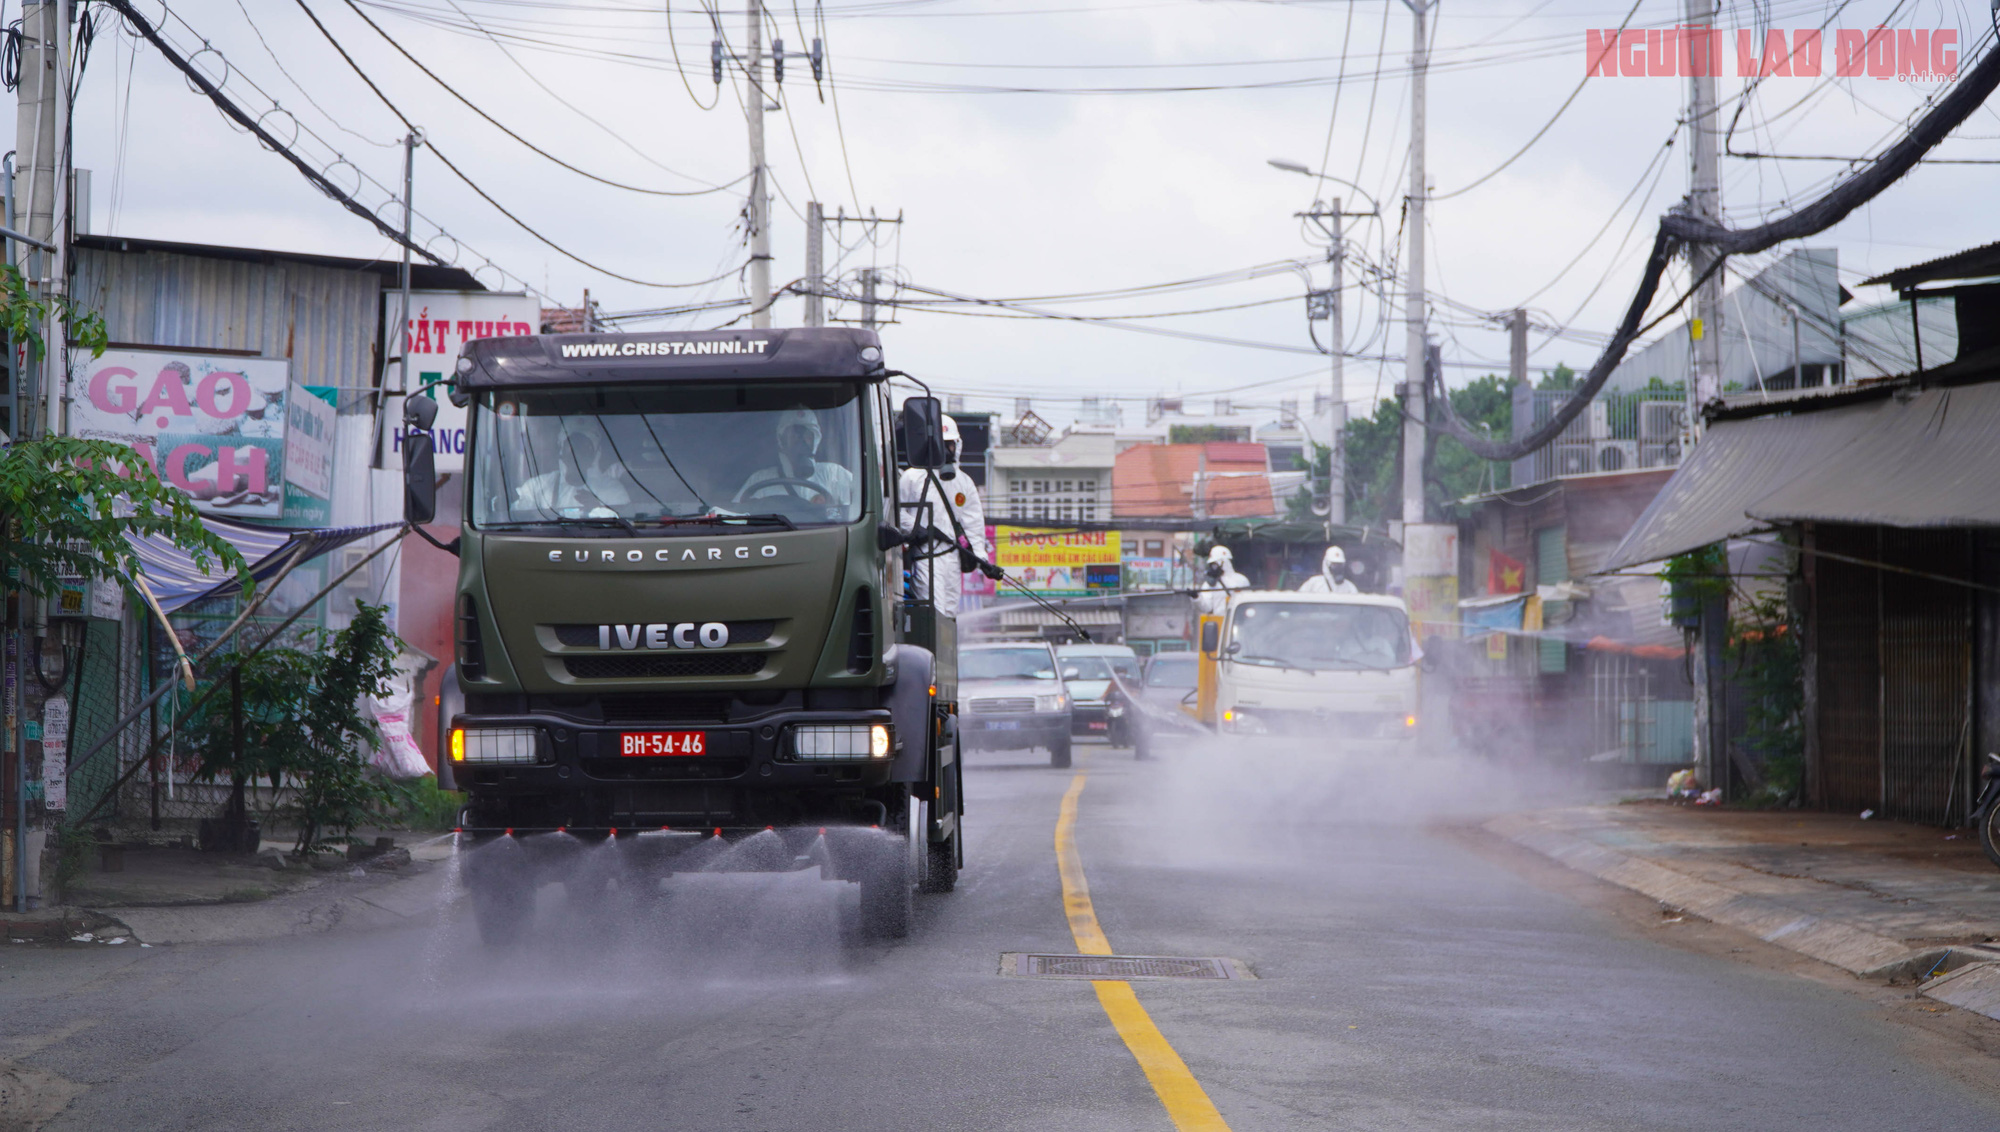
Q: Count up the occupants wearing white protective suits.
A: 5